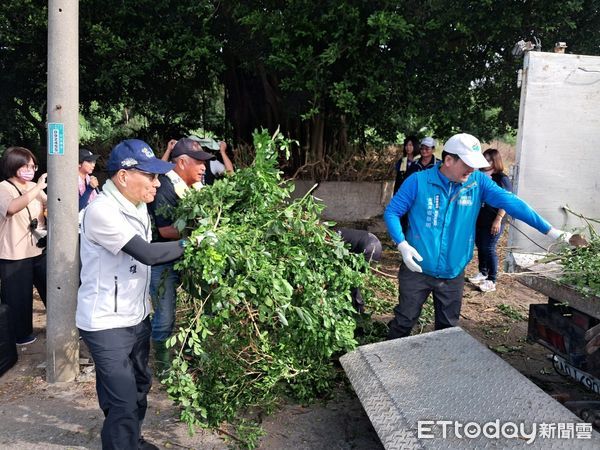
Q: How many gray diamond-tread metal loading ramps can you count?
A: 1